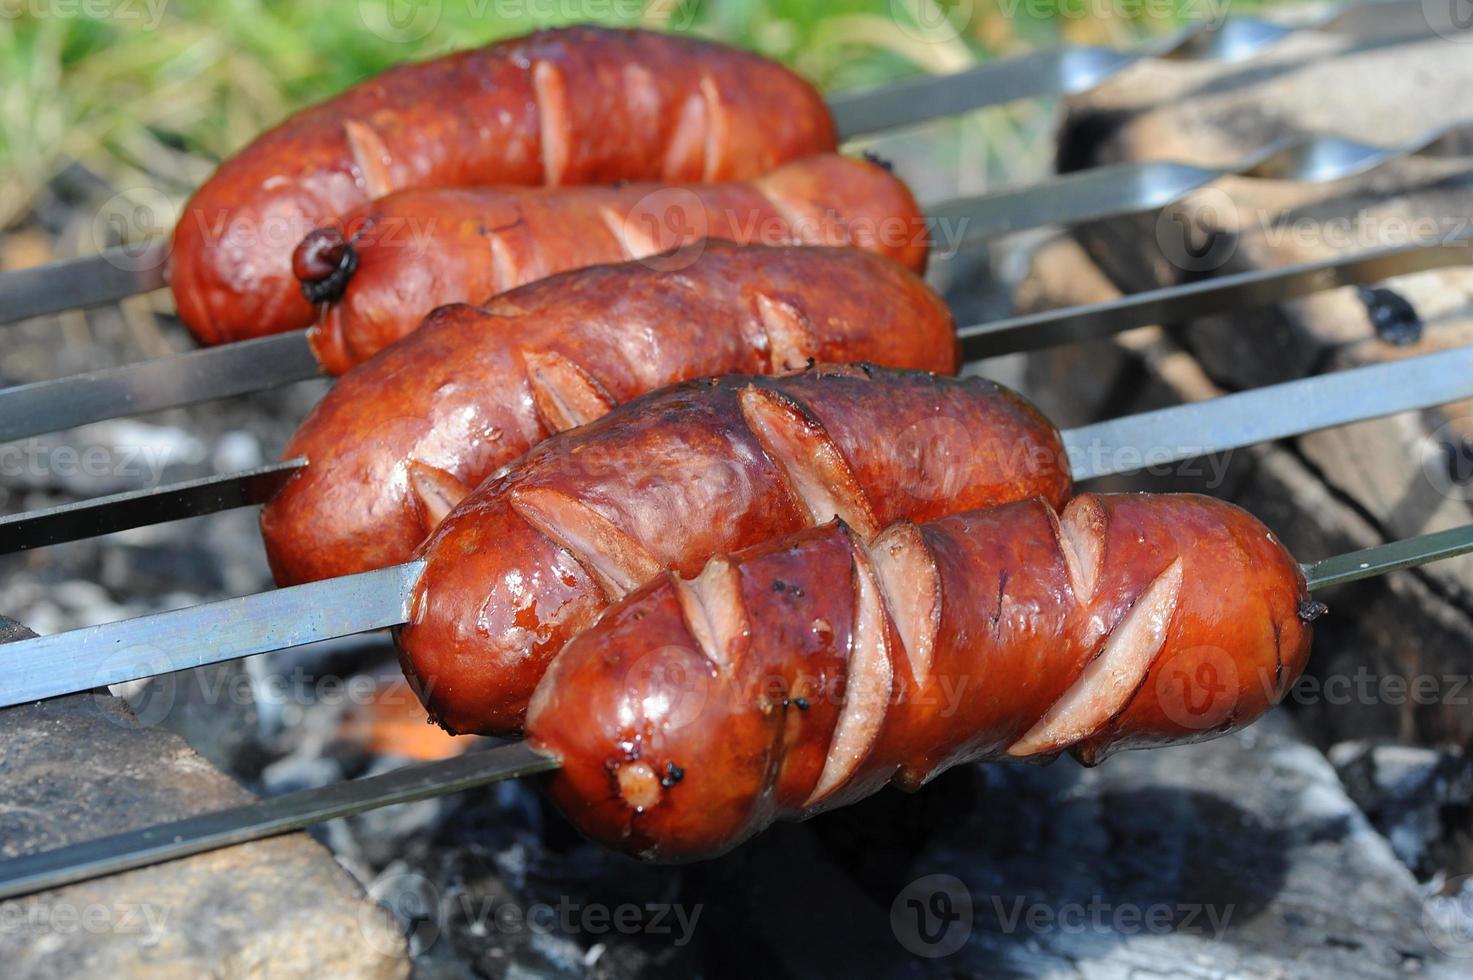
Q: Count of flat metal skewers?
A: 5